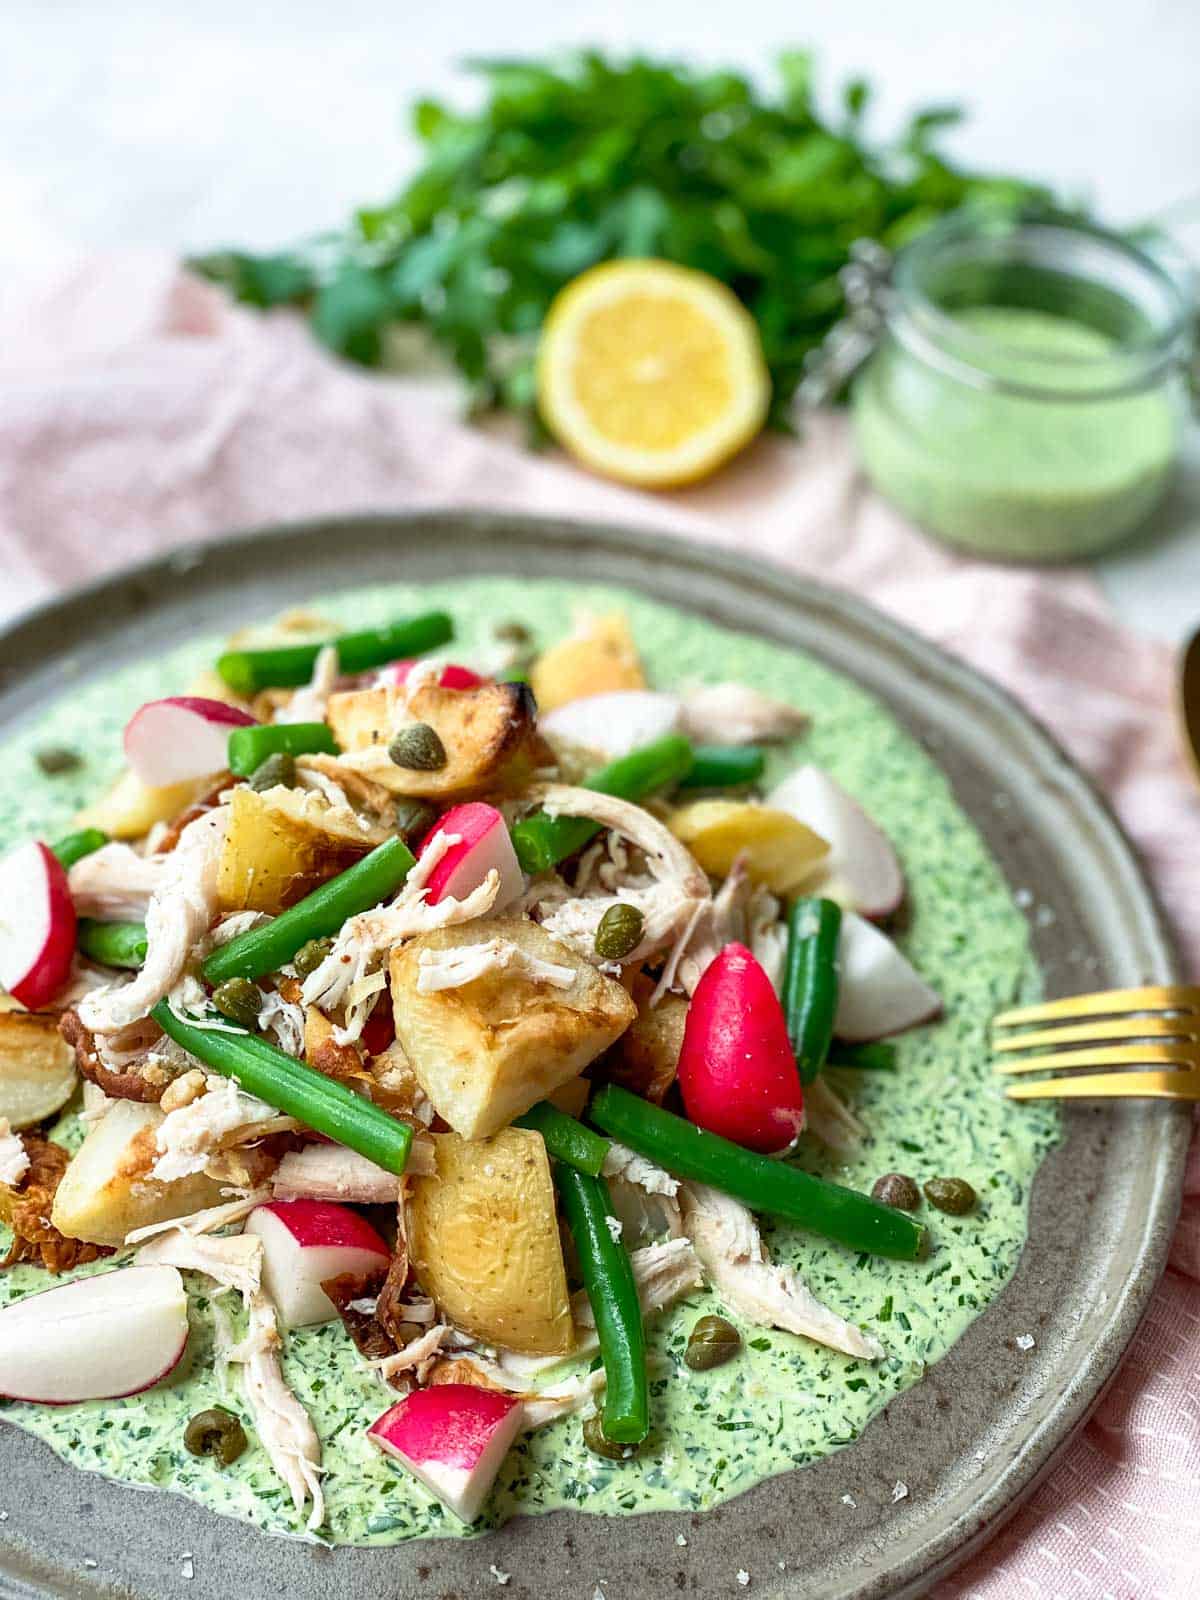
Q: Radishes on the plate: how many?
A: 11